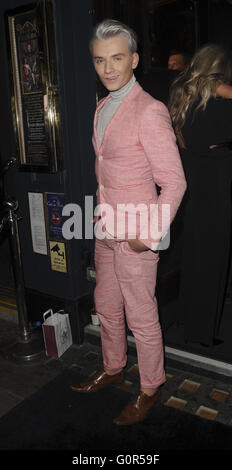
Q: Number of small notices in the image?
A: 3